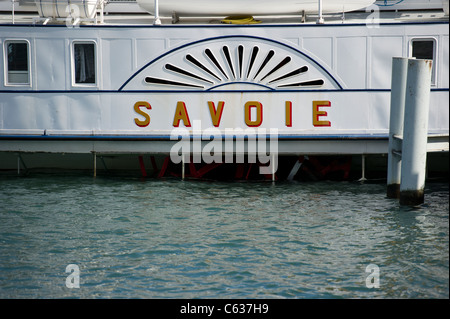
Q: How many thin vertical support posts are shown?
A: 5